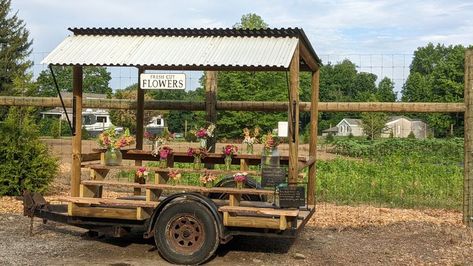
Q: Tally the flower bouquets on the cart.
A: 12